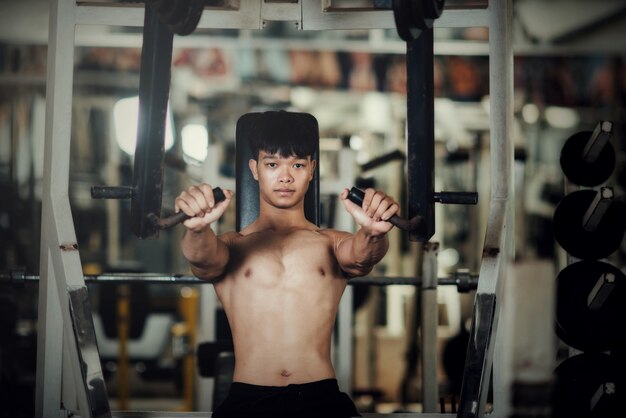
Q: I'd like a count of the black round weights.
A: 4